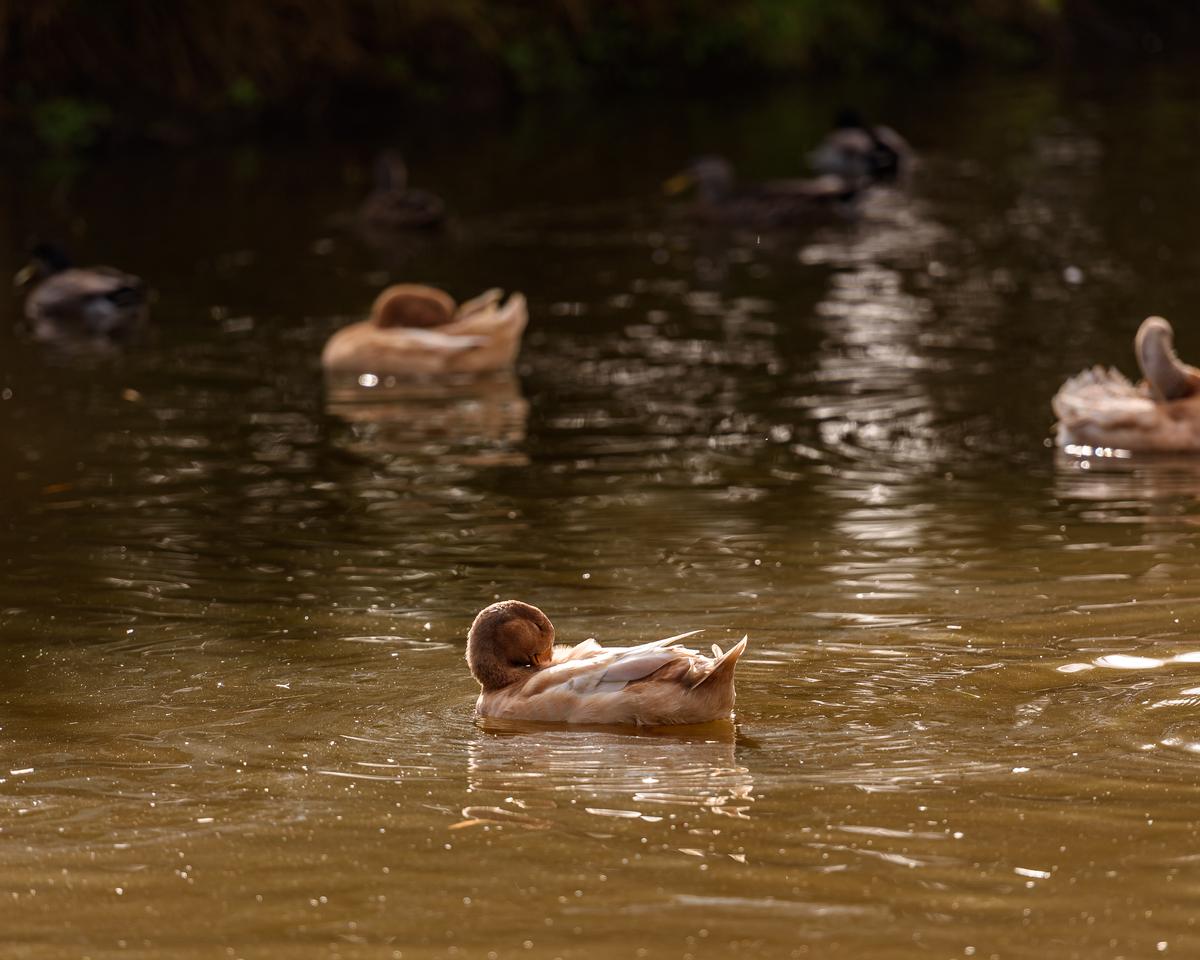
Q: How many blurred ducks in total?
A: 6